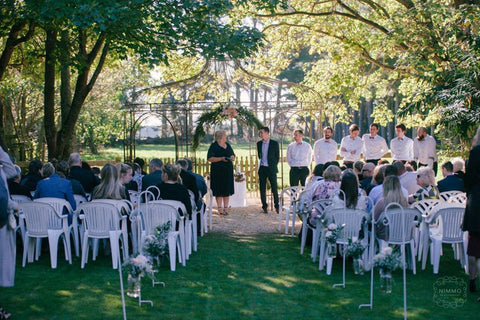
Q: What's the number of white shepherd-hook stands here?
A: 6